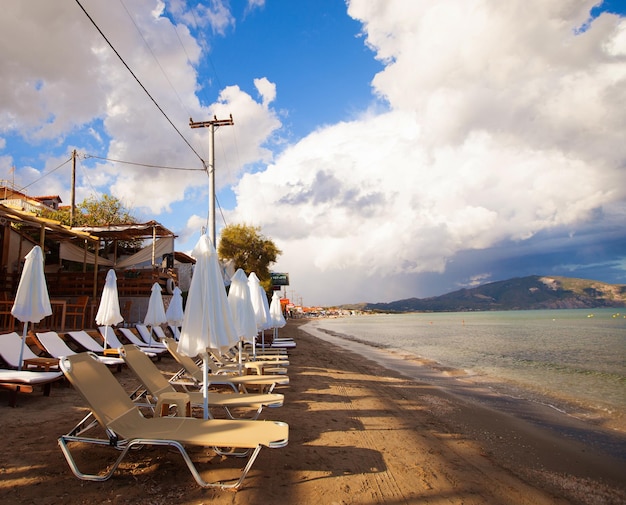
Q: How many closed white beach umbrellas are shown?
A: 9